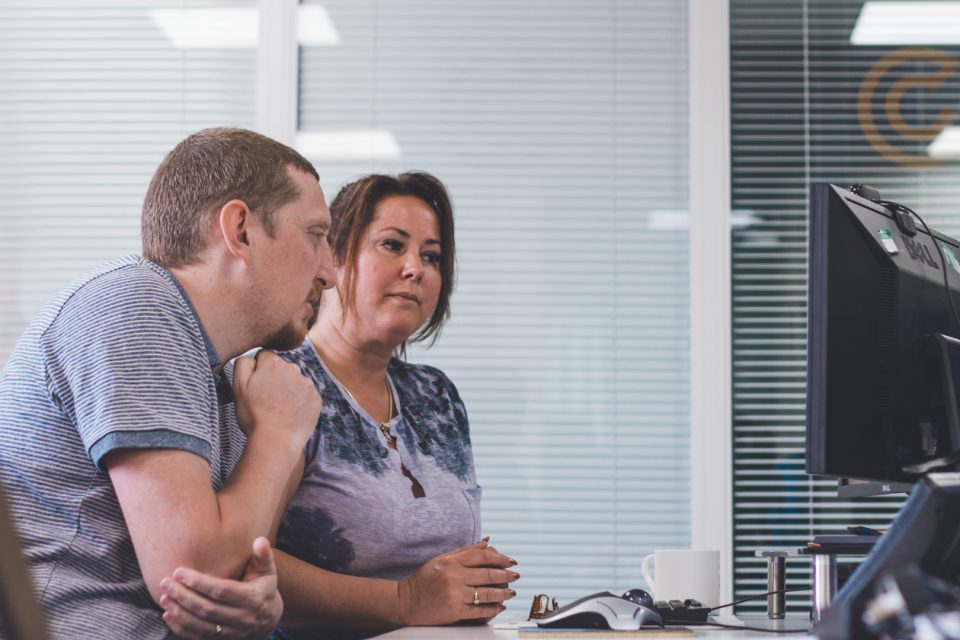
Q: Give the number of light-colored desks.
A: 1